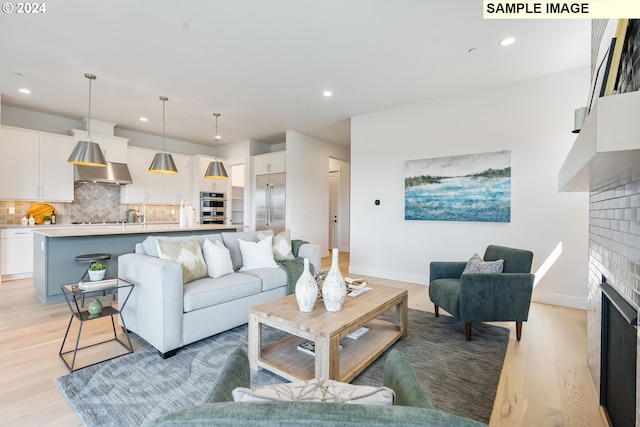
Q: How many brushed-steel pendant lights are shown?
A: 3